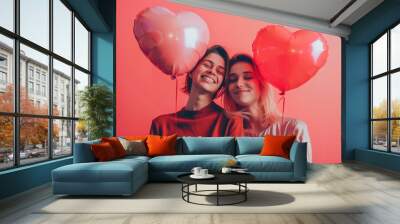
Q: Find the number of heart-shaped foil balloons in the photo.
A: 2